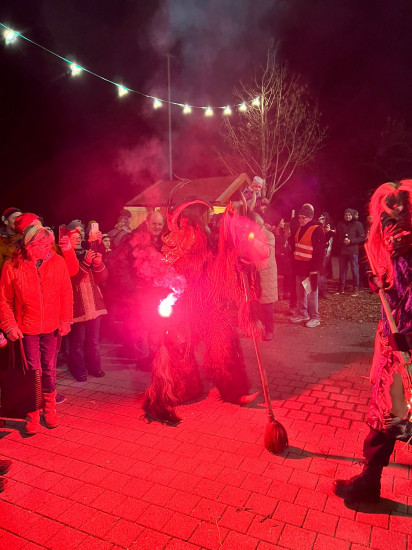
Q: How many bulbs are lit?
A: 9